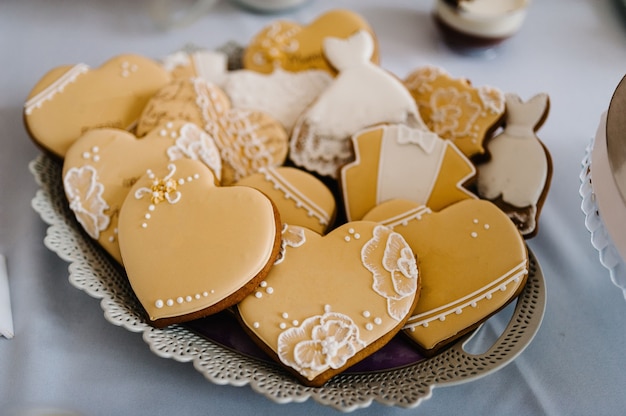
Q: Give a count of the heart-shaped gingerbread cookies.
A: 8